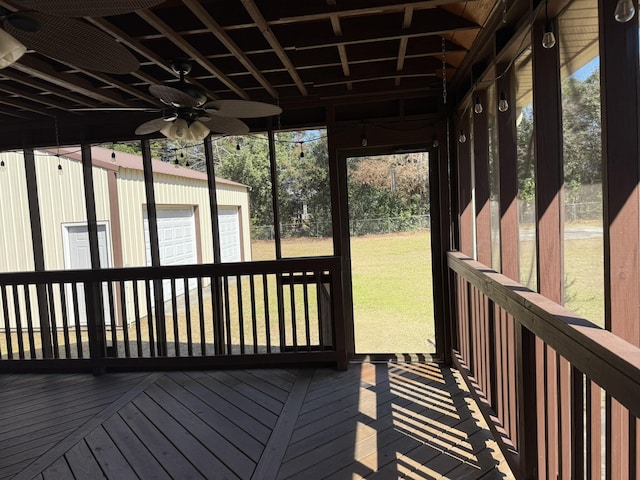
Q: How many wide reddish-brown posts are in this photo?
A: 5